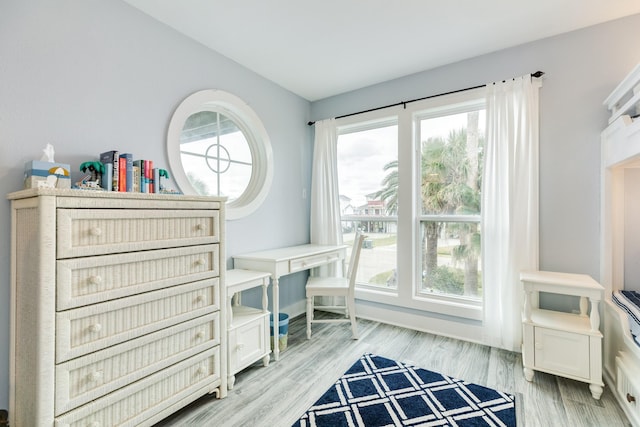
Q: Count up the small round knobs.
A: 15